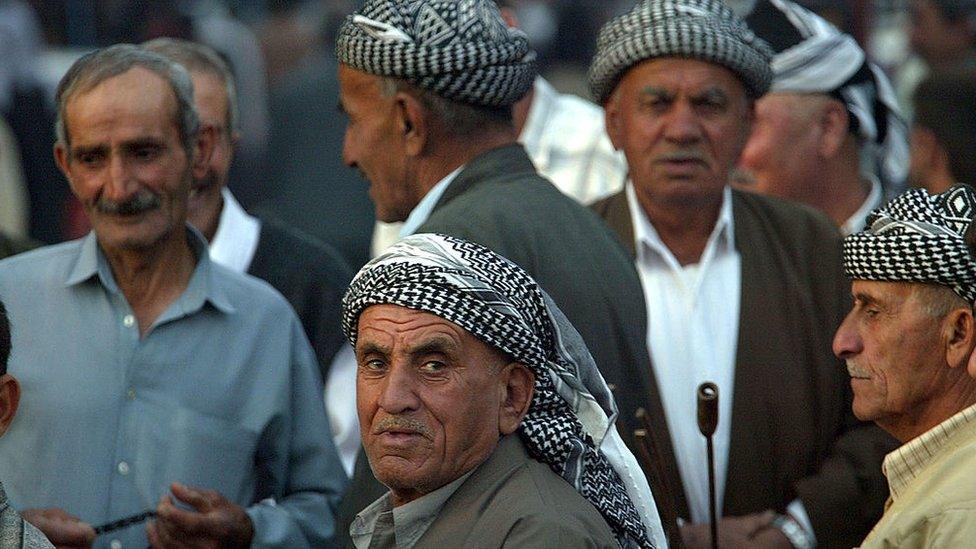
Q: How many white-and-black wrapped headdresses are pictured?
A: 5